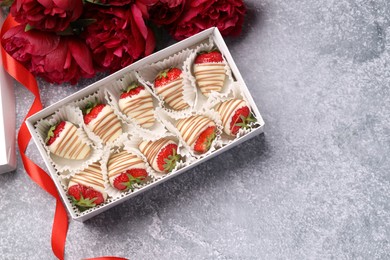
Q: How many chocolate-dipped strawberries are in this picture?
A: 10